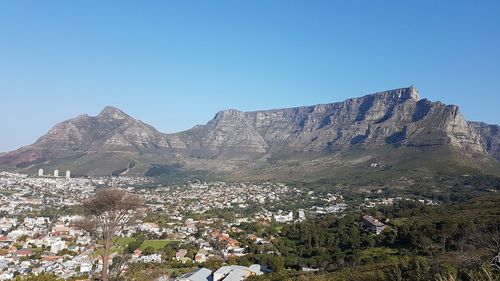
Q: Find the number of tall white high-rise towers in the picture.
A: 3